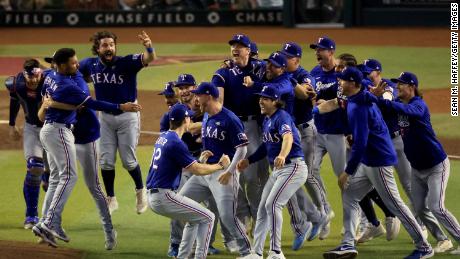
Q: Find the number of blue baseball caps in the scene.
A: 13